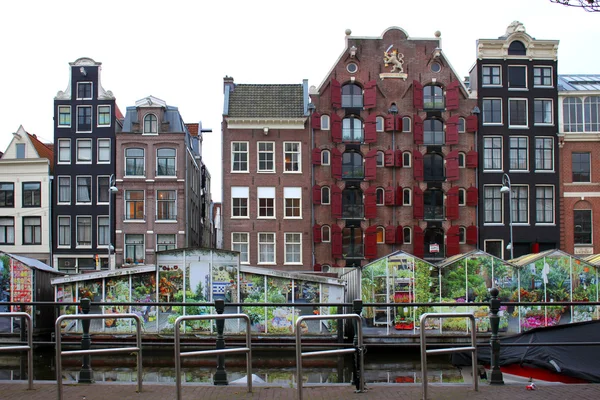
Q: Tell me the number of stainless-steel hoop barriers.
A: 5